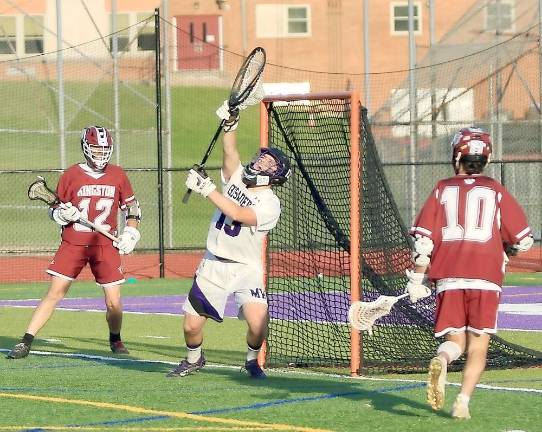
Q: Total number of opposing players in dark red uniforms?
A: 2